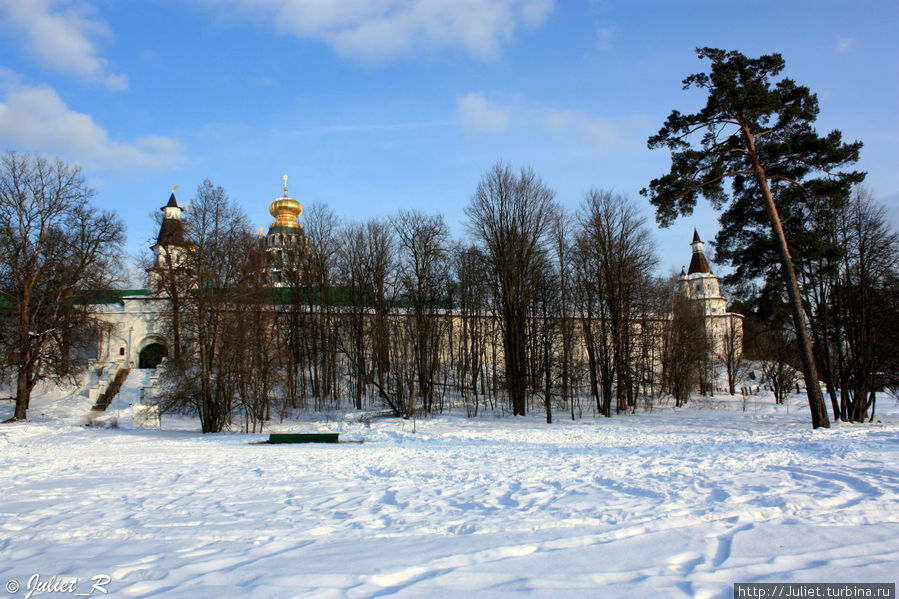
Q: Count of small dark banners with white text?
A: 1